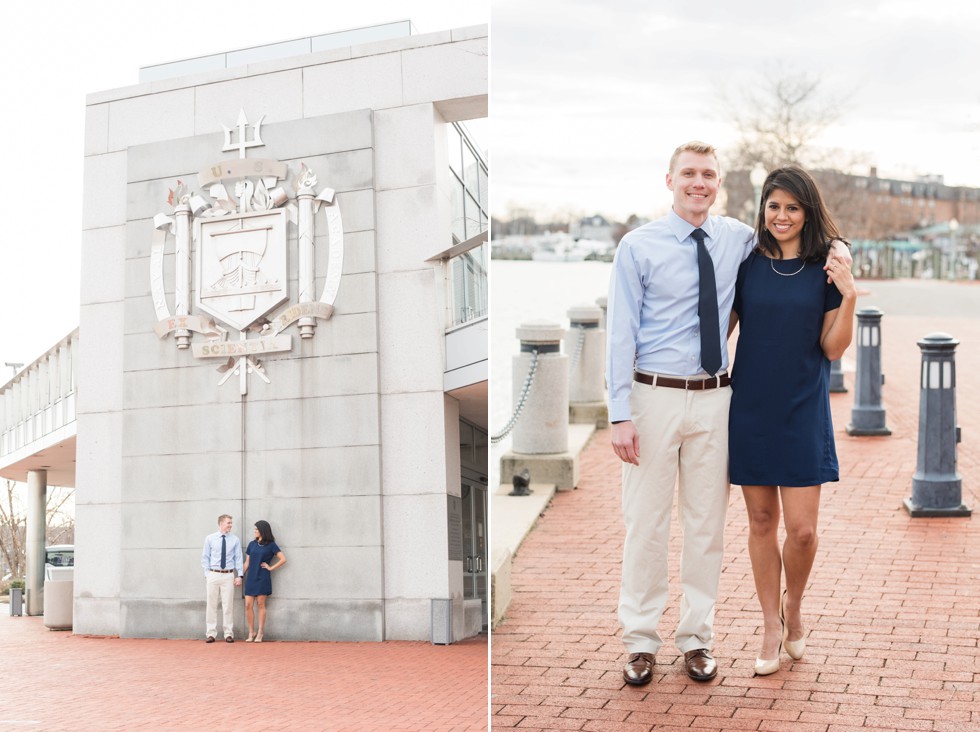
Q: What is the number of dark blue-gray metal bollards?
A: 3